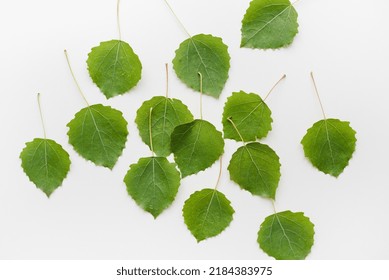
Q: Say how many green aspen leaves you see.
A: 13